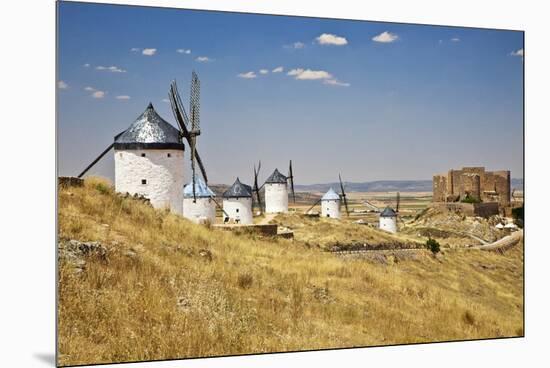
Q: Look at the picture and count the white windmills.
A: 6